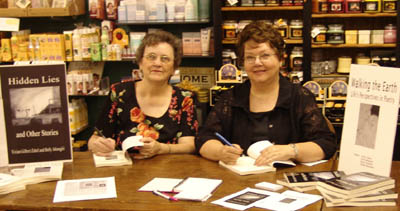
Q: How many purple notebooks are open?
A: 1